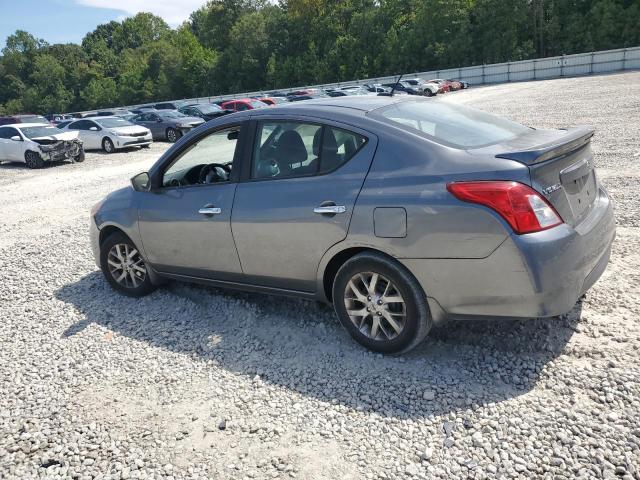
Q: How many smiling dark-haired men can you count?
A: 0